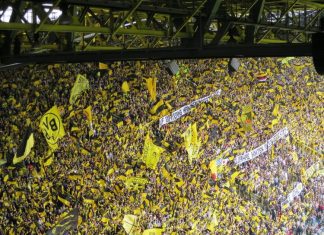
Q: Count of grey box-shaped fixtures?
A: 2